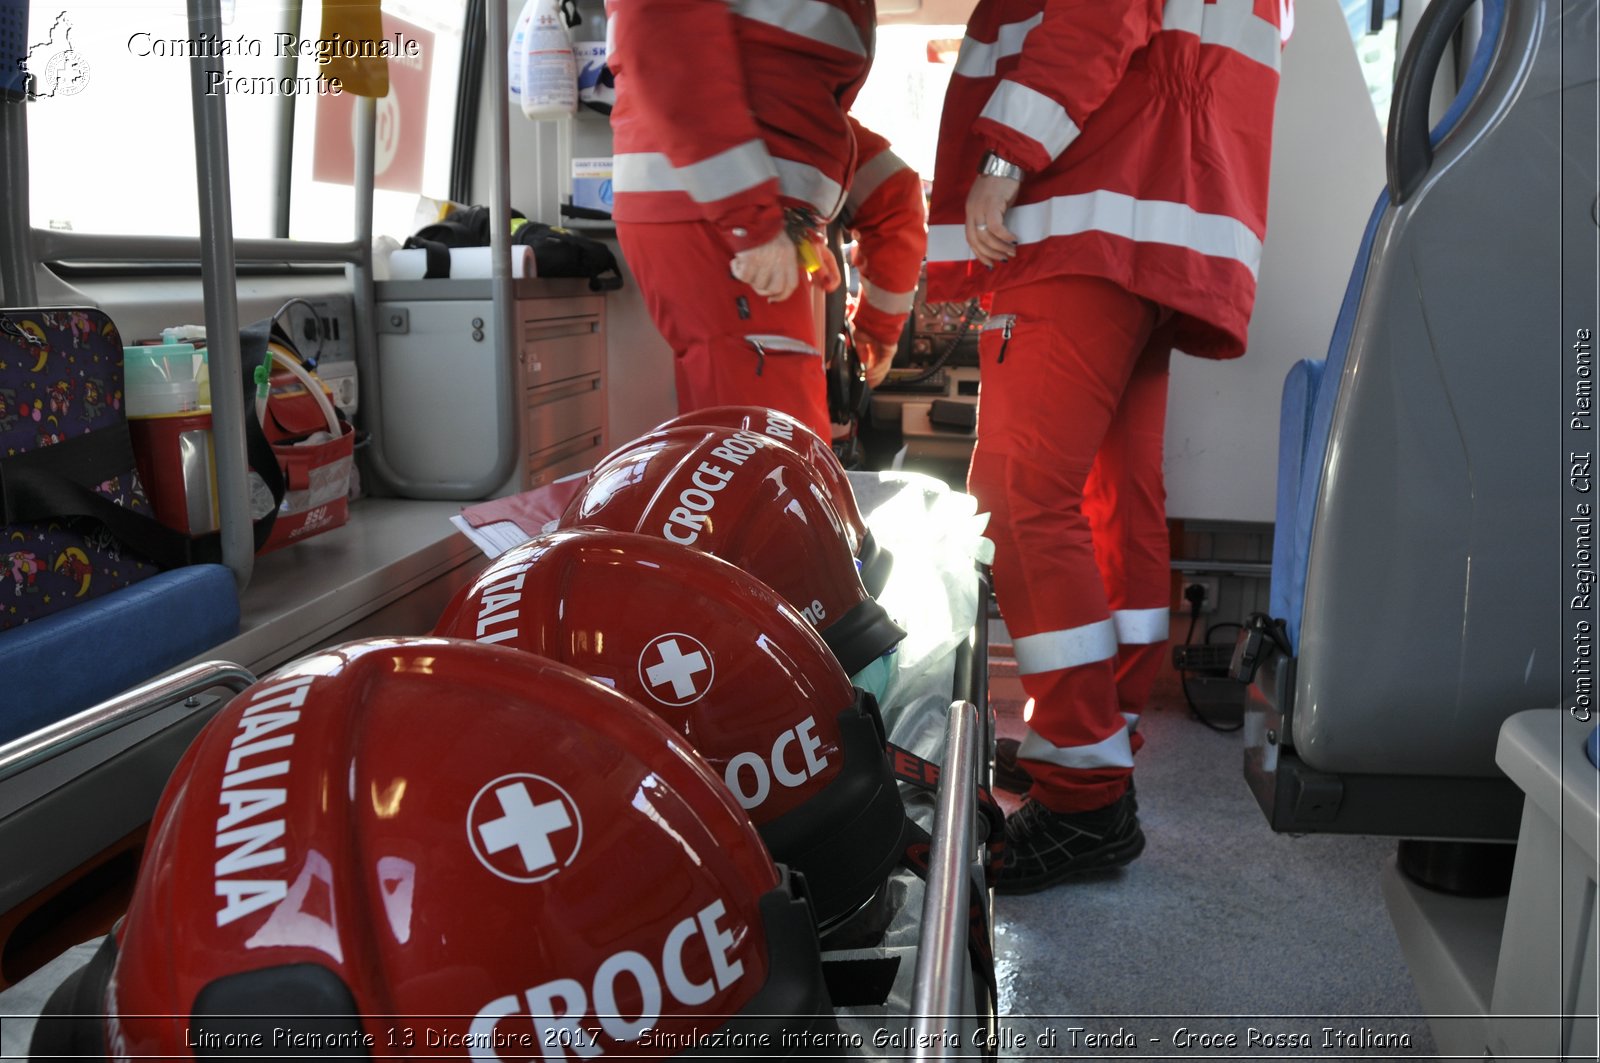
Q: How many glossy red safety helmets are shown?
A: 4